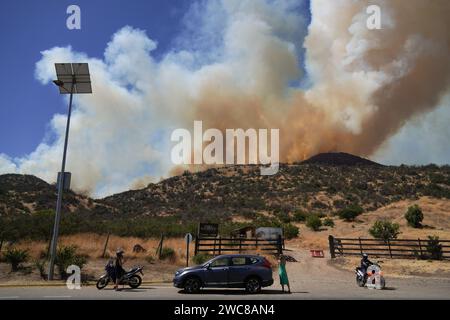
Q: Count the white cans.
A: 0